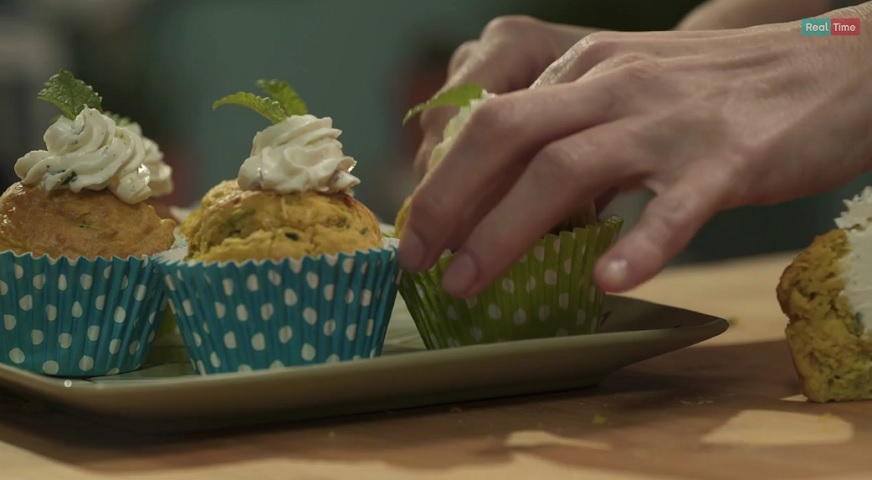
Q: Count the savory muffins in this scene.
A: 5